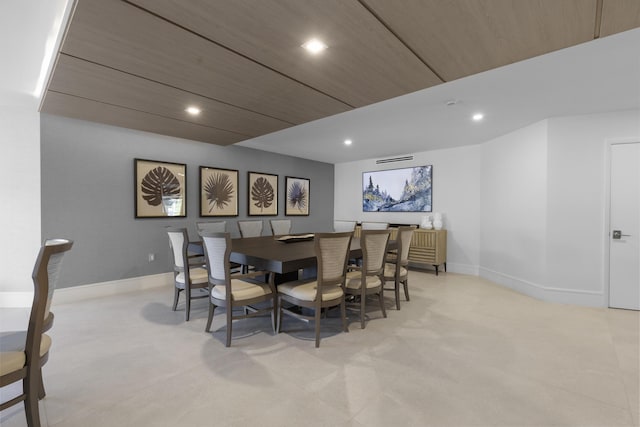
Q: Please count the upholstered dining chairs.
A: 11